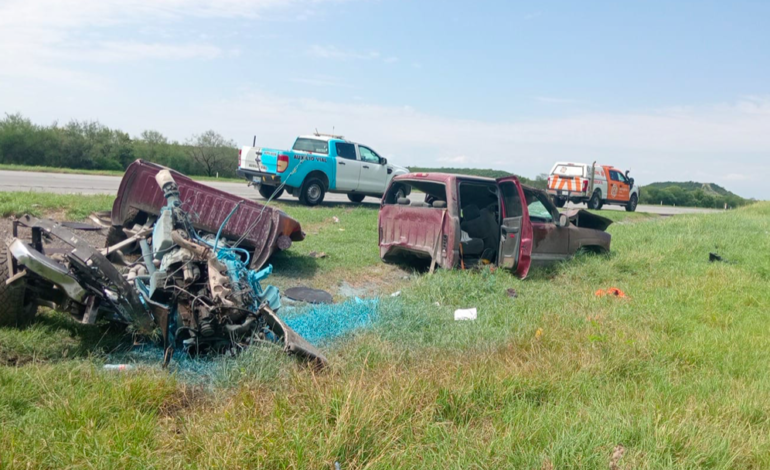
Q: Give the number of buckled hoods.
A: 1